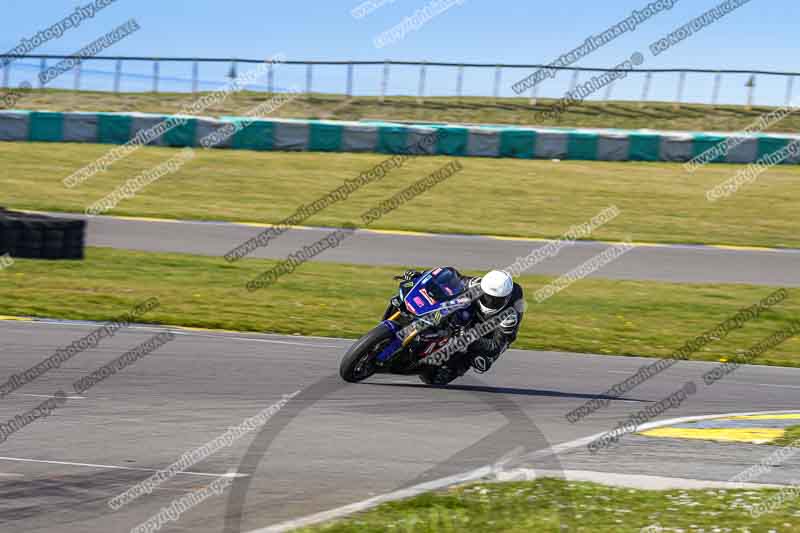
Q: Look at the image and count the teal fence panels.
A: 12